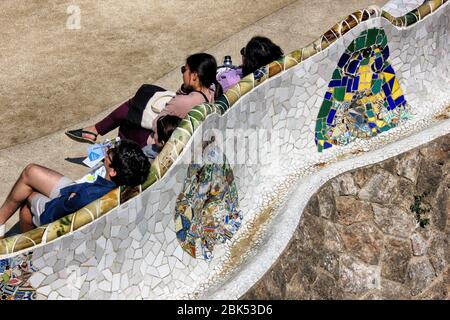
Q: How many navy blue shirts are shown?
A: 1